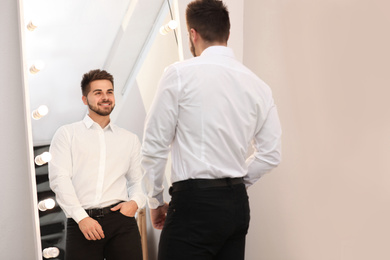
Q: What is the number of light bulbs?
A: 7